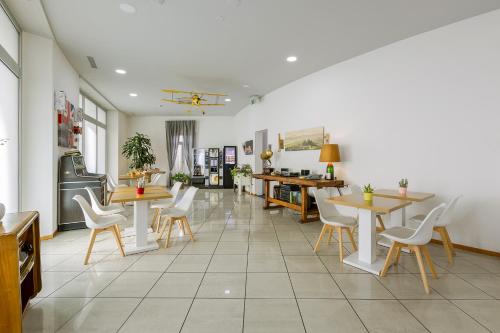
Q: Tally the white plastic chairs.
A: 10